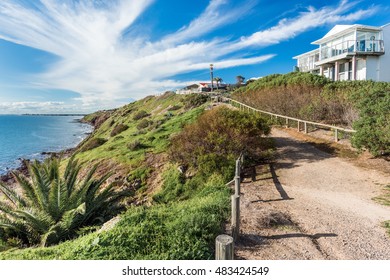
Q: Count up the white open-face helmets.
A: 0